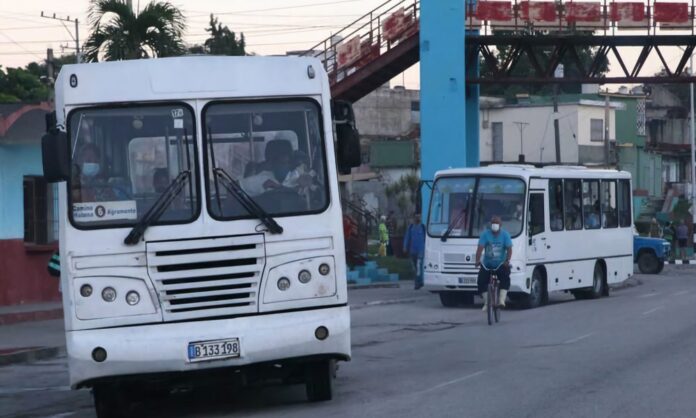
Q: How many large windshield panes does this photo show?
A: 4